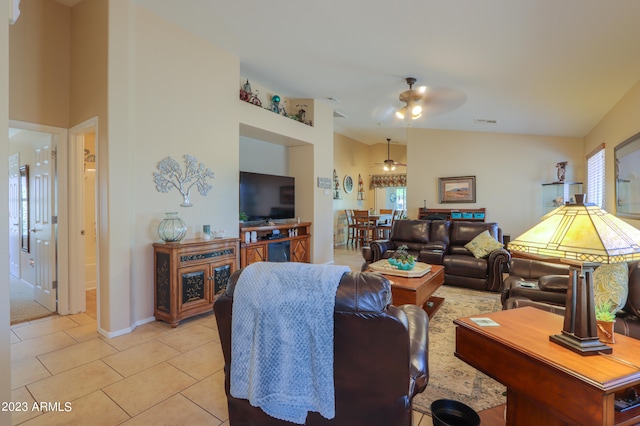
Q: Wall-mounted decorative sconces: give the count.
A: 2